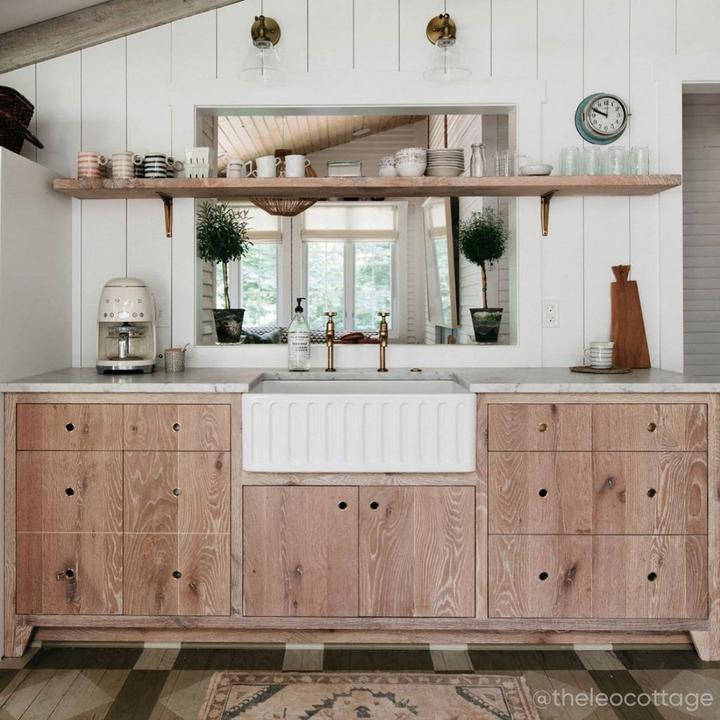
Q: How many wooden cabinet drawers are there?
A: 12